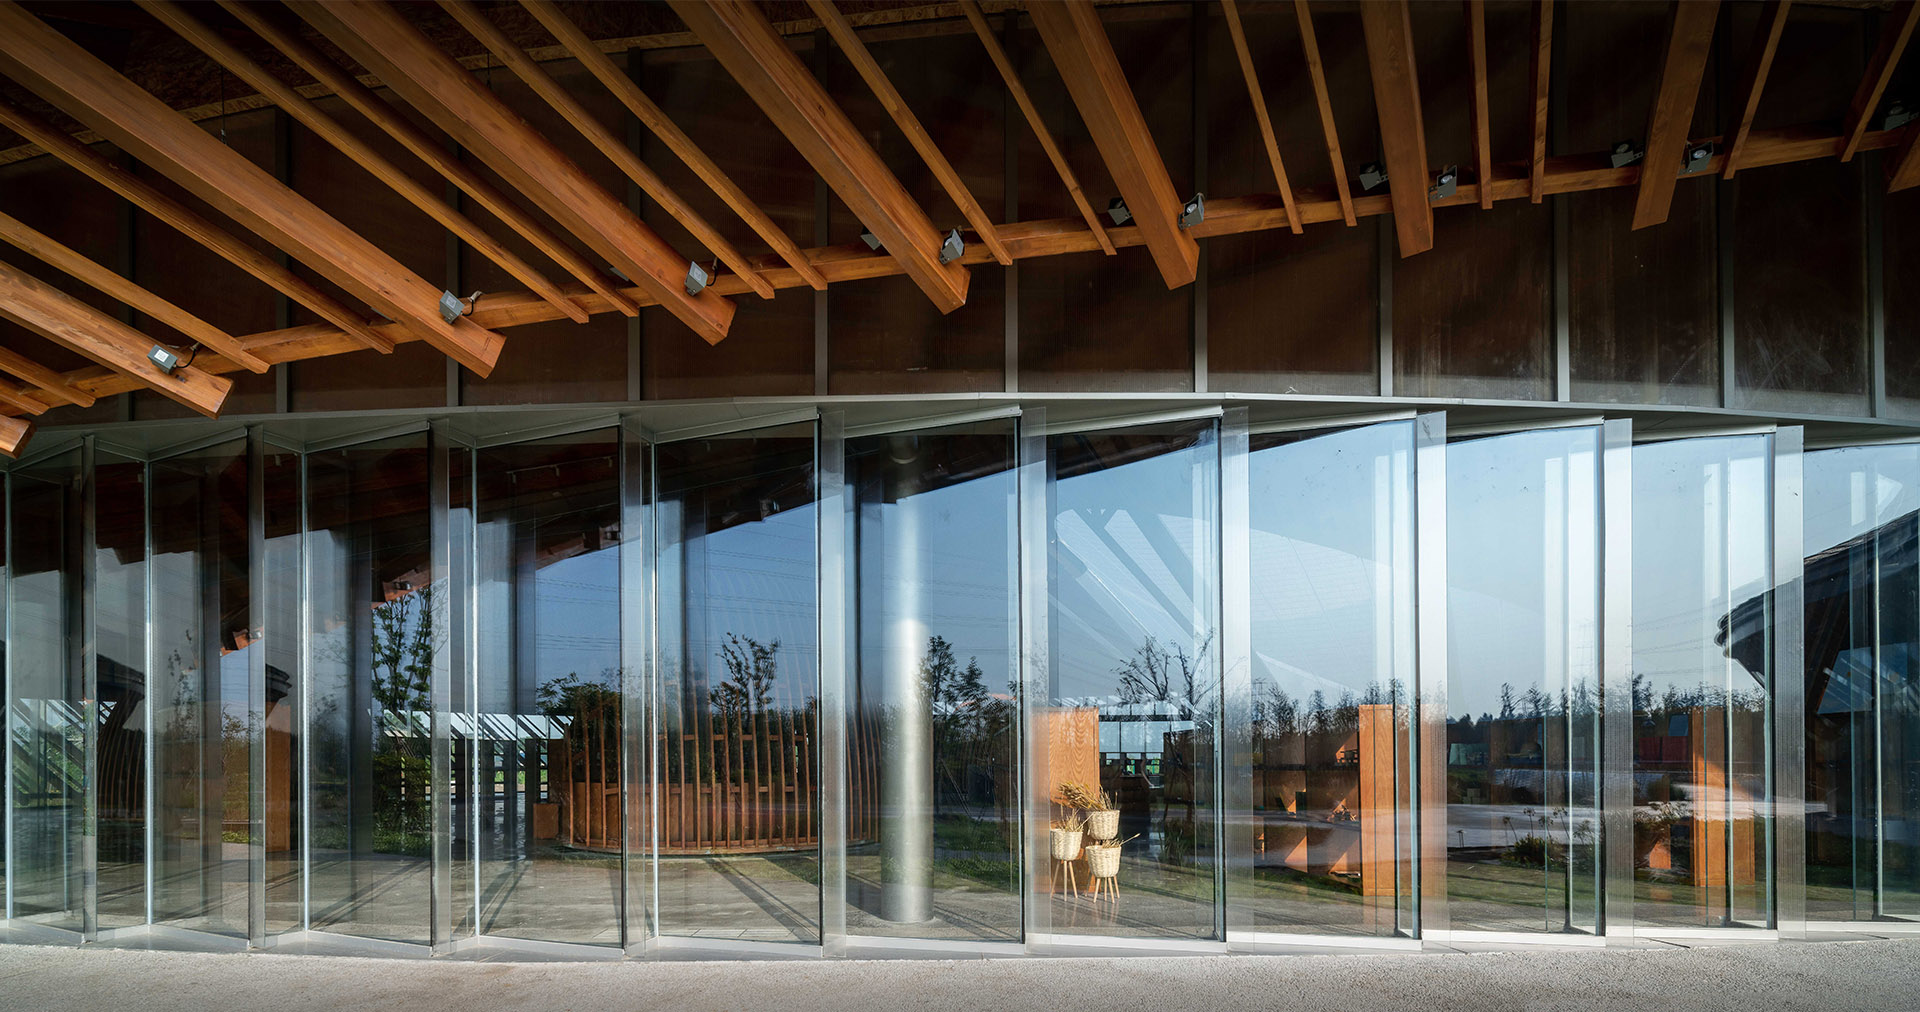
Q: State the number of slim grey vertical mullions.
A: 11